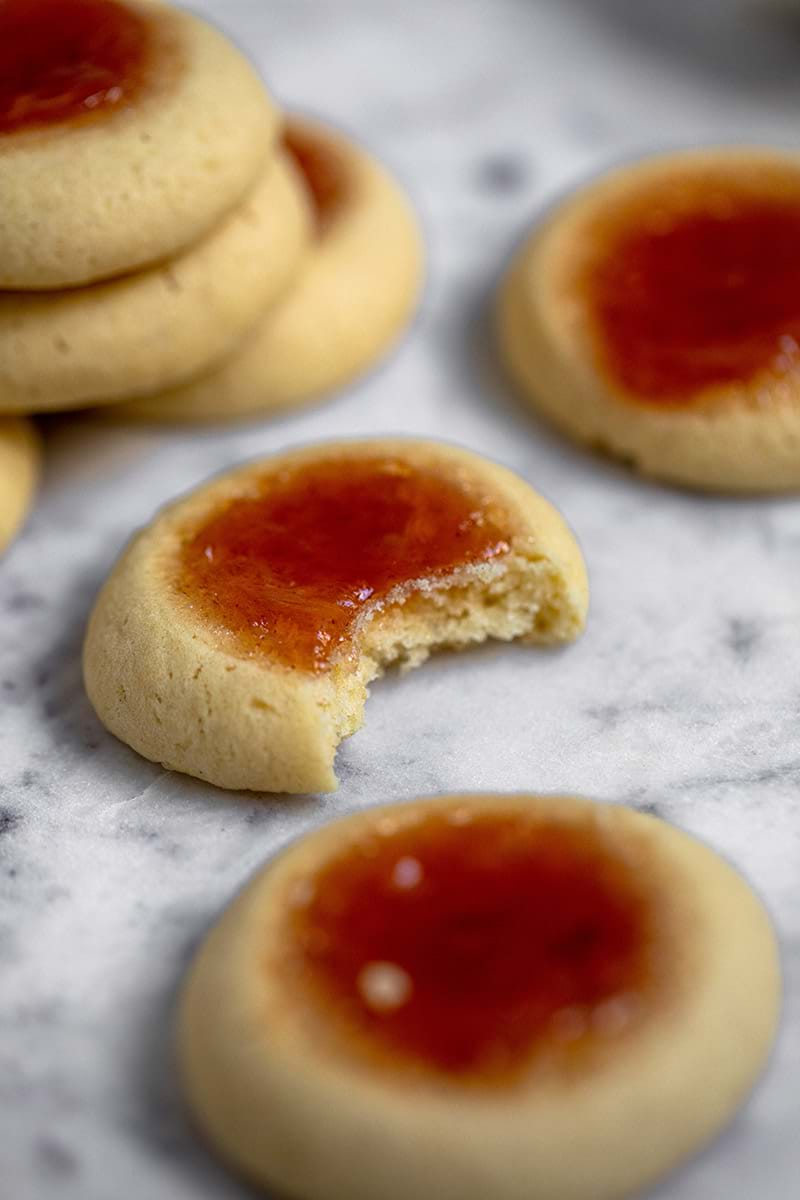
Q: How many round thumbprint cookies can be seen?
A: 7